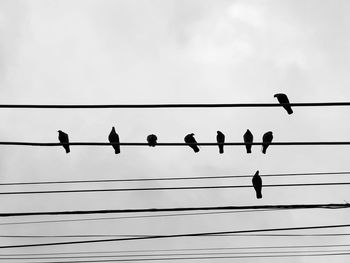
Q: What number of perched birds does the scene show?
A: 9